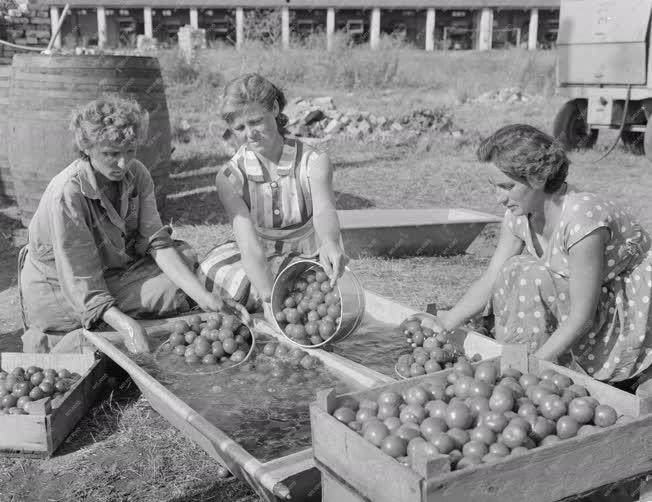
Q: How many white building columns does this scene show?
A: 11